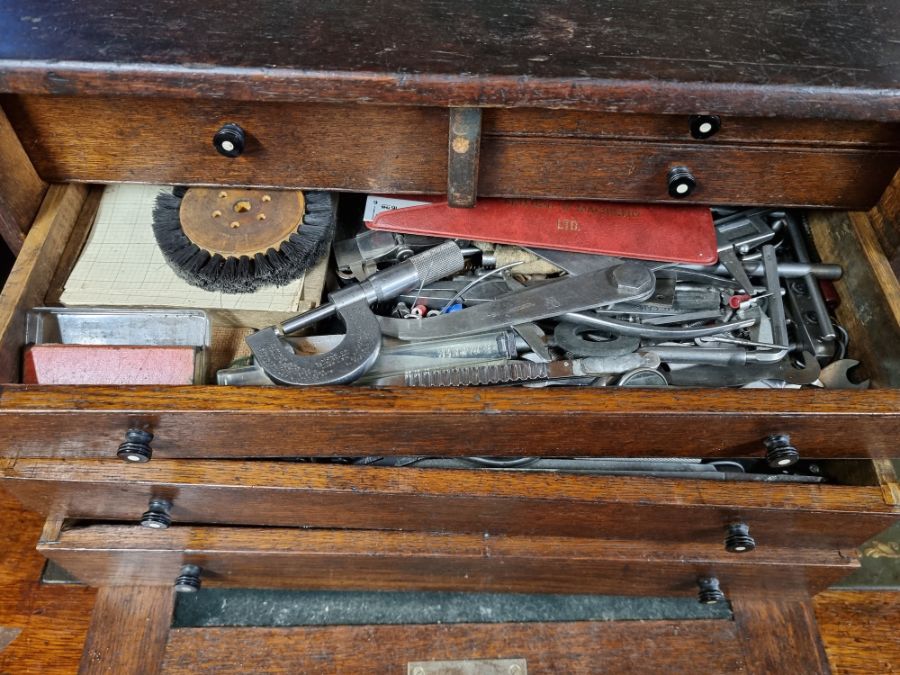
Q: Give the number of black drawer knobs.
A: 9